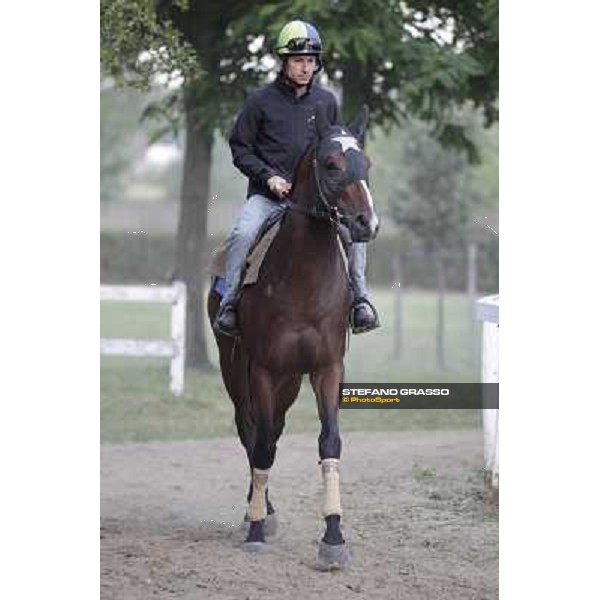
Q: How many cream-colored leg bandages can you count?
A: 2